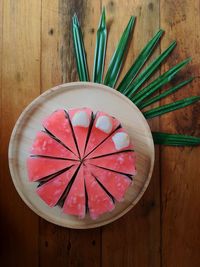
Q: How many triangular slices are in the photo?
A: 11